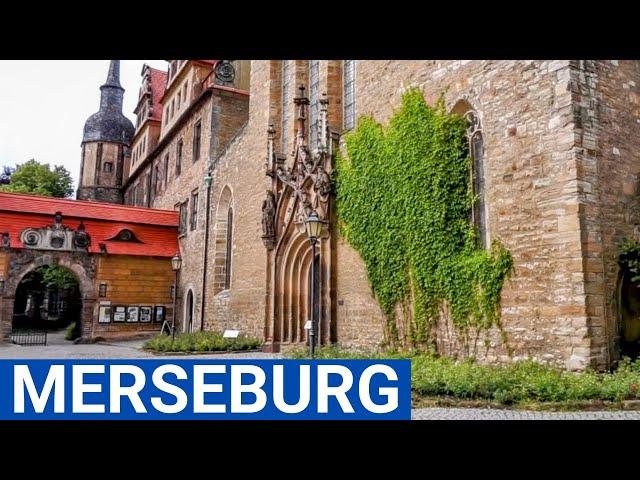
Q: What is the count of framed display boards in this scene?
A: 5